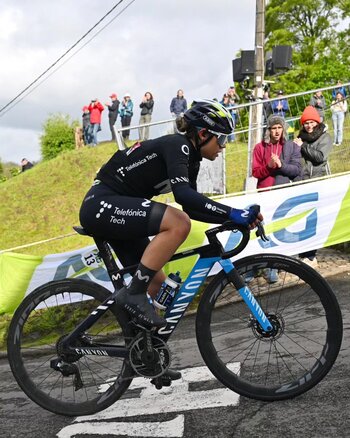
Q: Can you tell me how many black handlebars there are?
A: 1